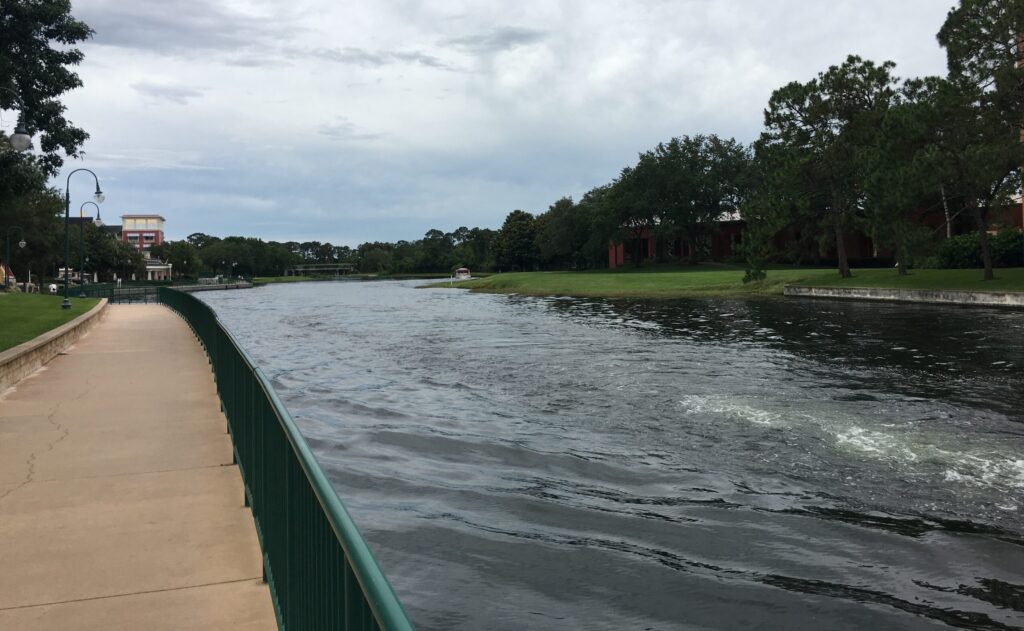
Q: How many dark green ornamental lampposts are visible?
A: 4